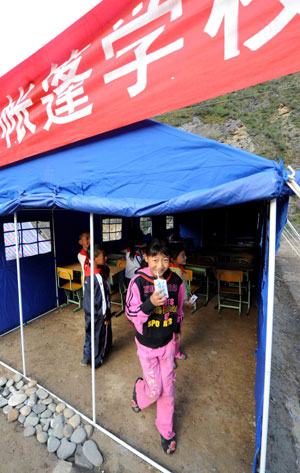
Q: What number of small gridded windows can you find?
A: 4